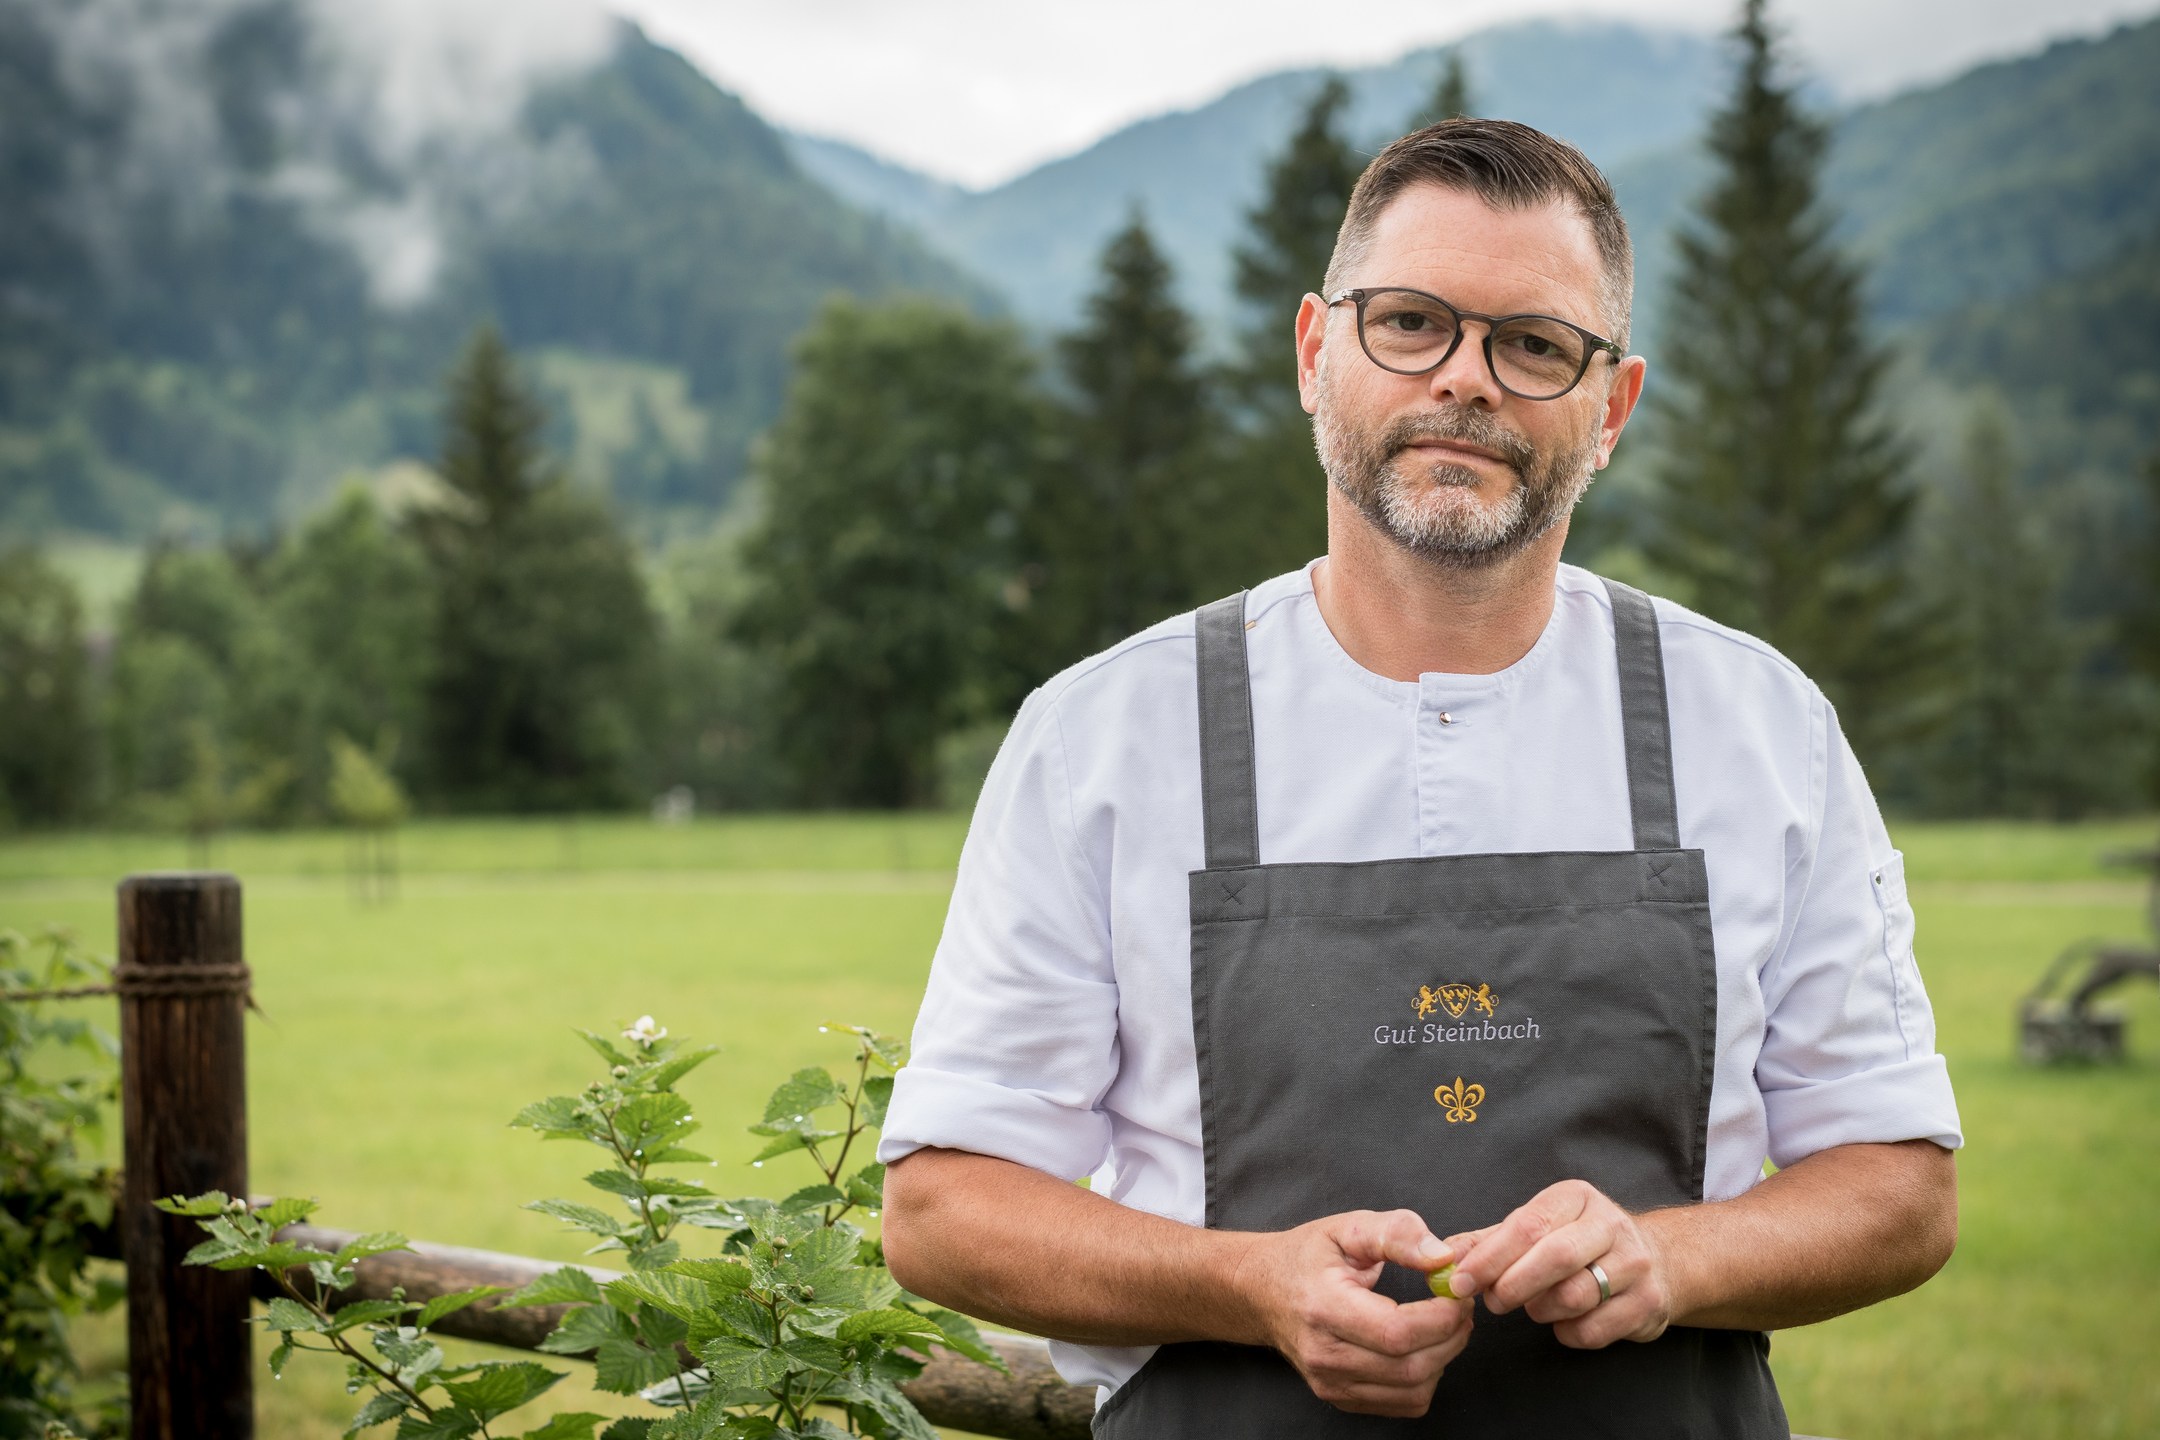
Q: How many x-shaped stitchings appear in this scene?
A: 2